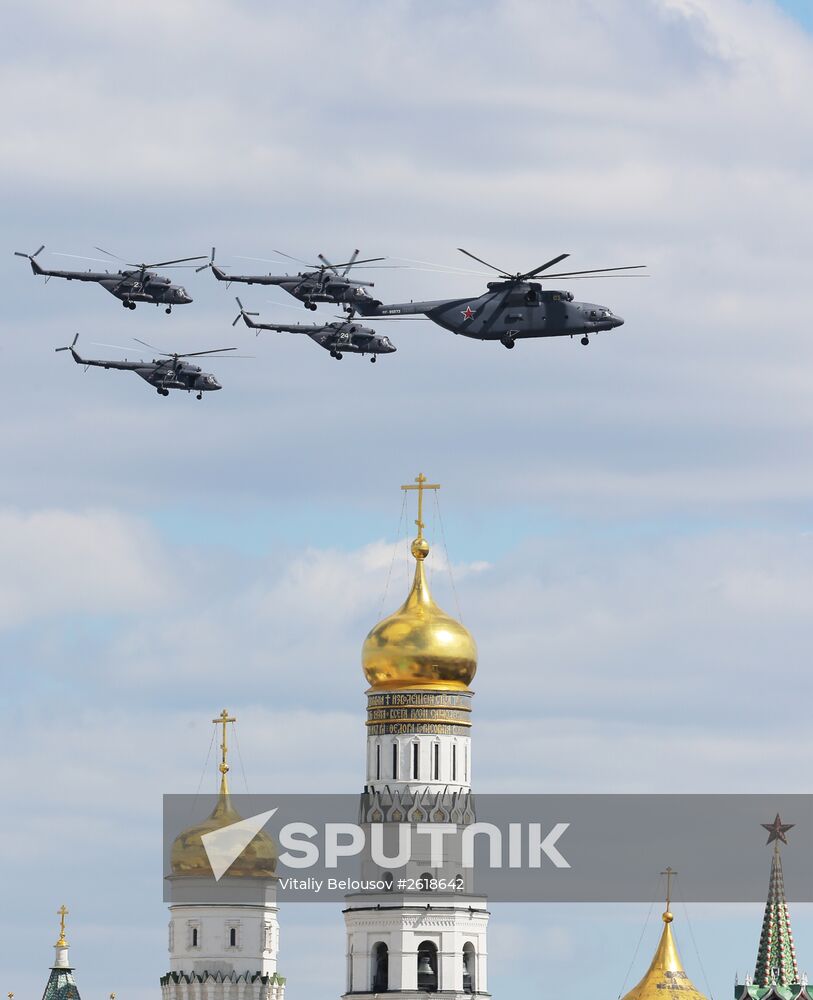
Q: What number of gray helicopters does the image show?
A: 5